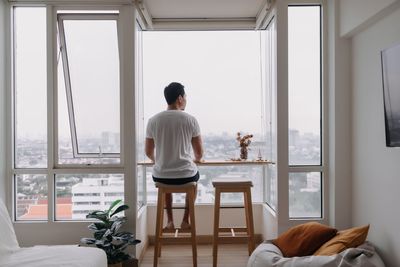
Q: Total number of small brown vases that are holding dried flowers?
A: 1